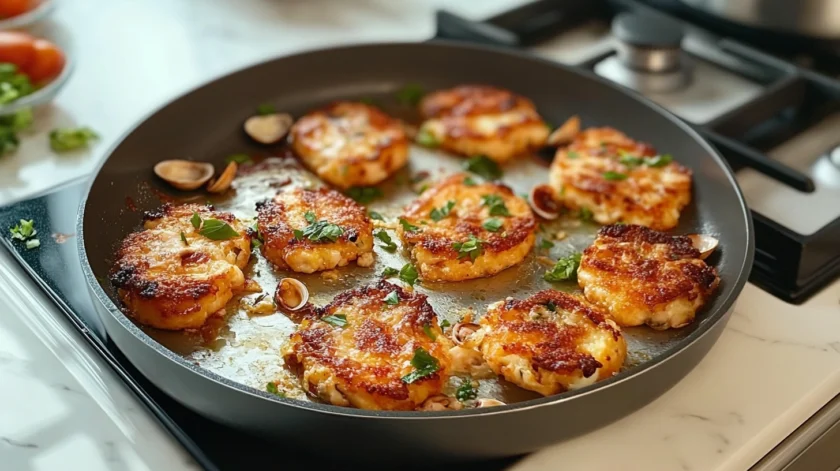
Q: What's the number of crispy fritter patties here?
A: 9